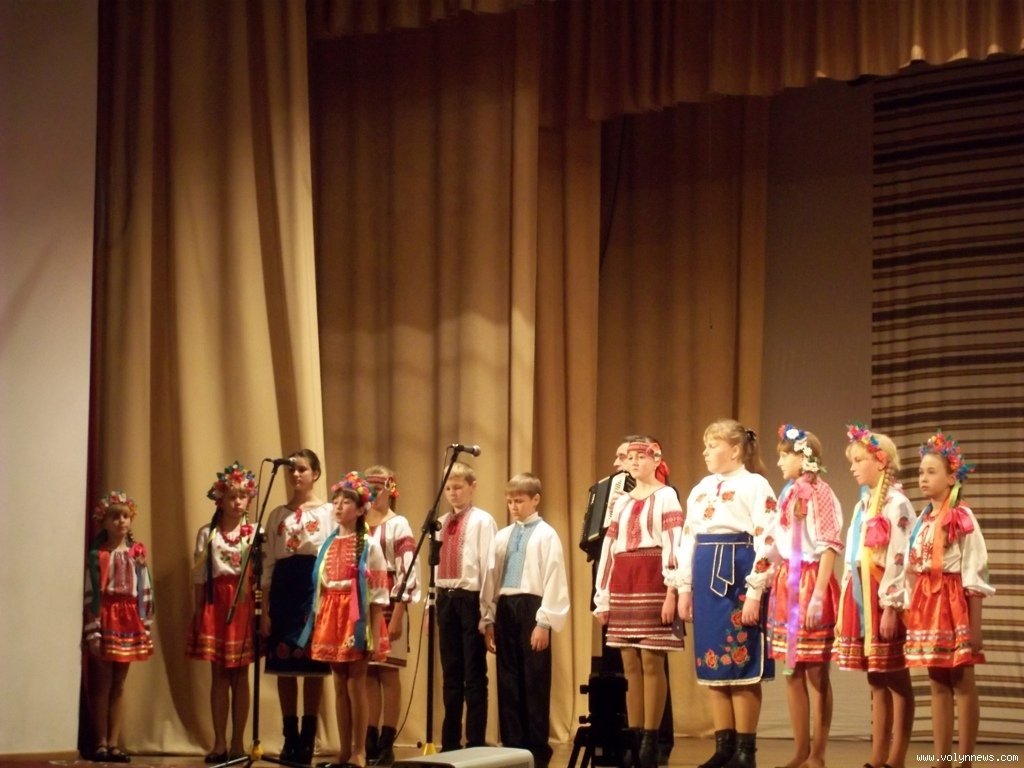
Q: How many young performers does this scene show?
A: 12